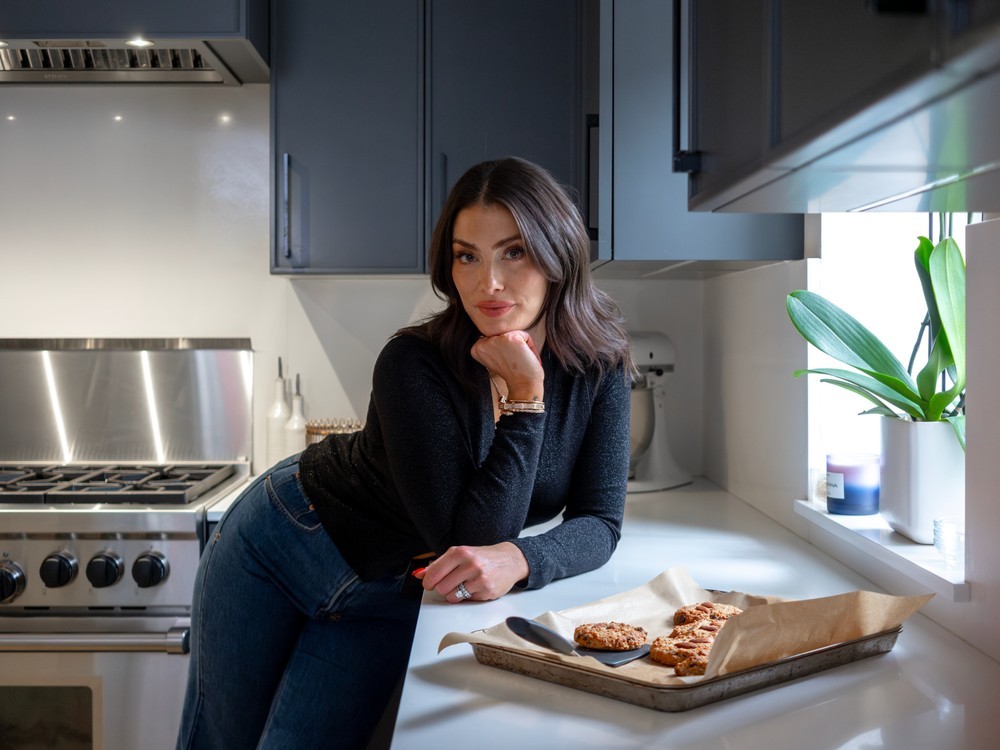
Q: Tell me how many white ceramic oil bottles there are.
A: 2